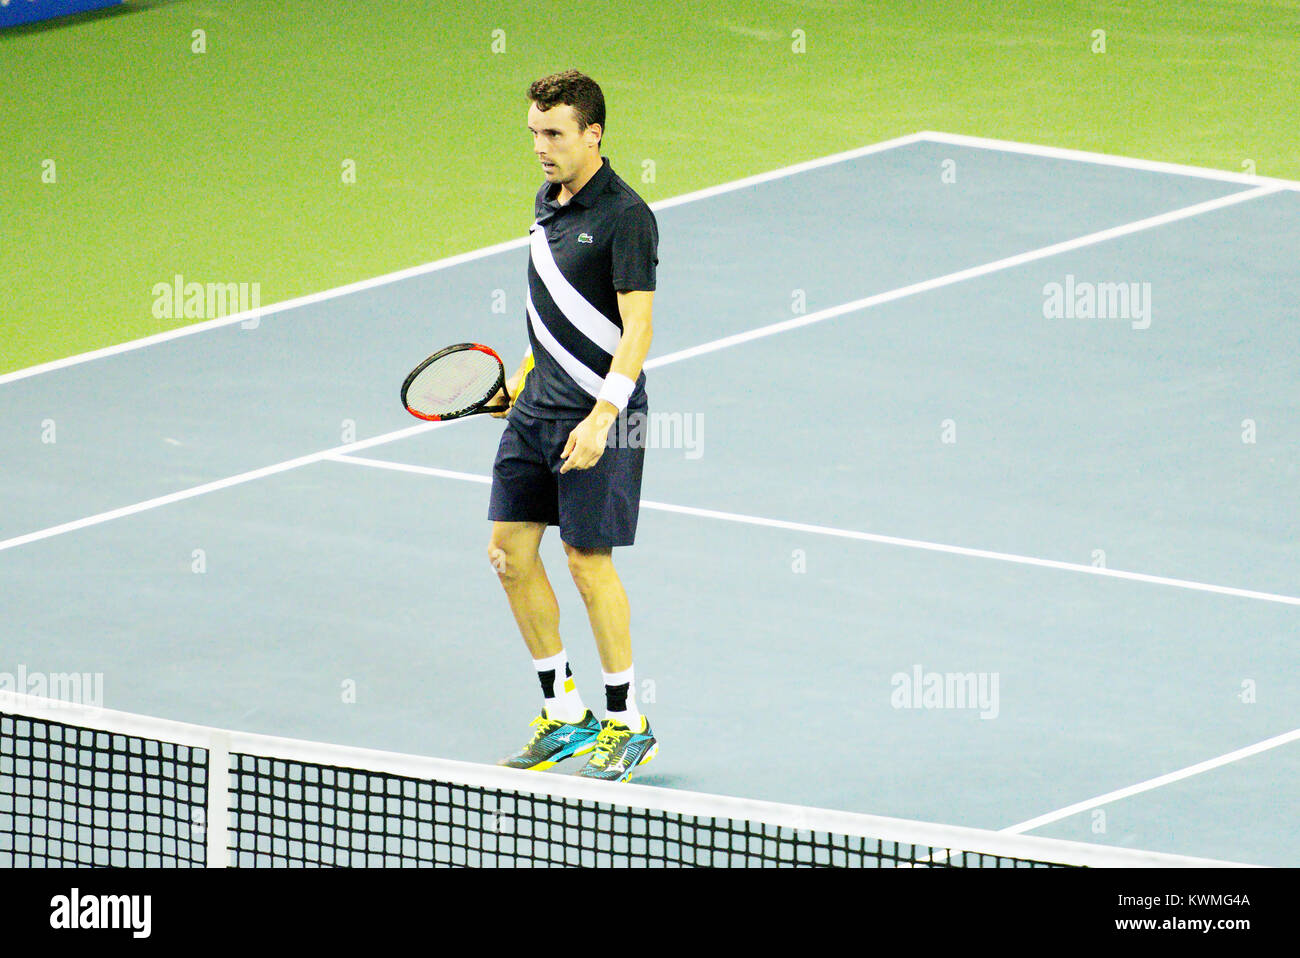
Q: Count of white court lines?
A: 5